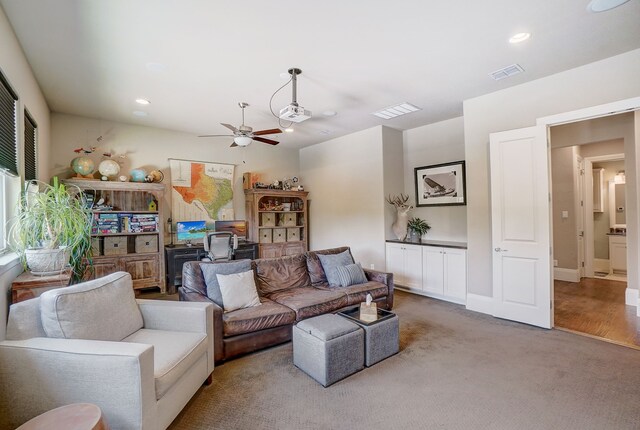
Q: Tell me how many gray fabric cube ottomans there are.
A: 2